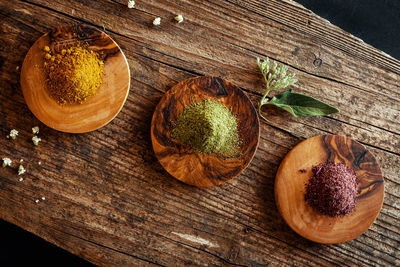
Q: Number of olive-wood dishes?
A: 3